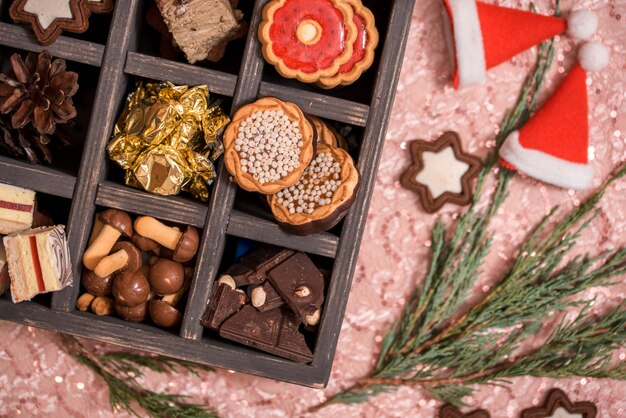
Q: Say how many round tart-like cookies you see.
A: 5